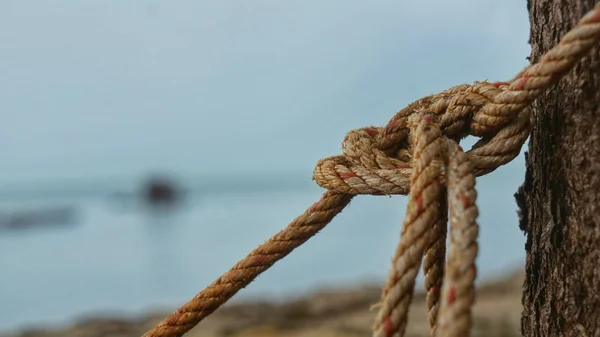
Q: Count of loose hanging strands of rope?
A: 3